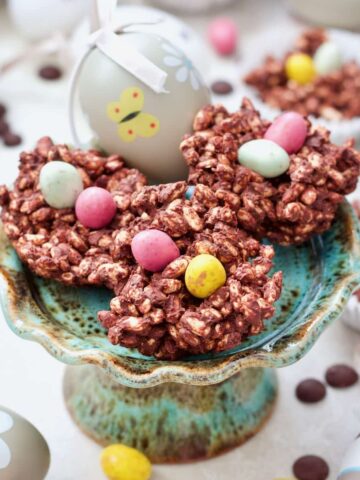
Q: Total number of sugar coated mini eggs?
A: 10